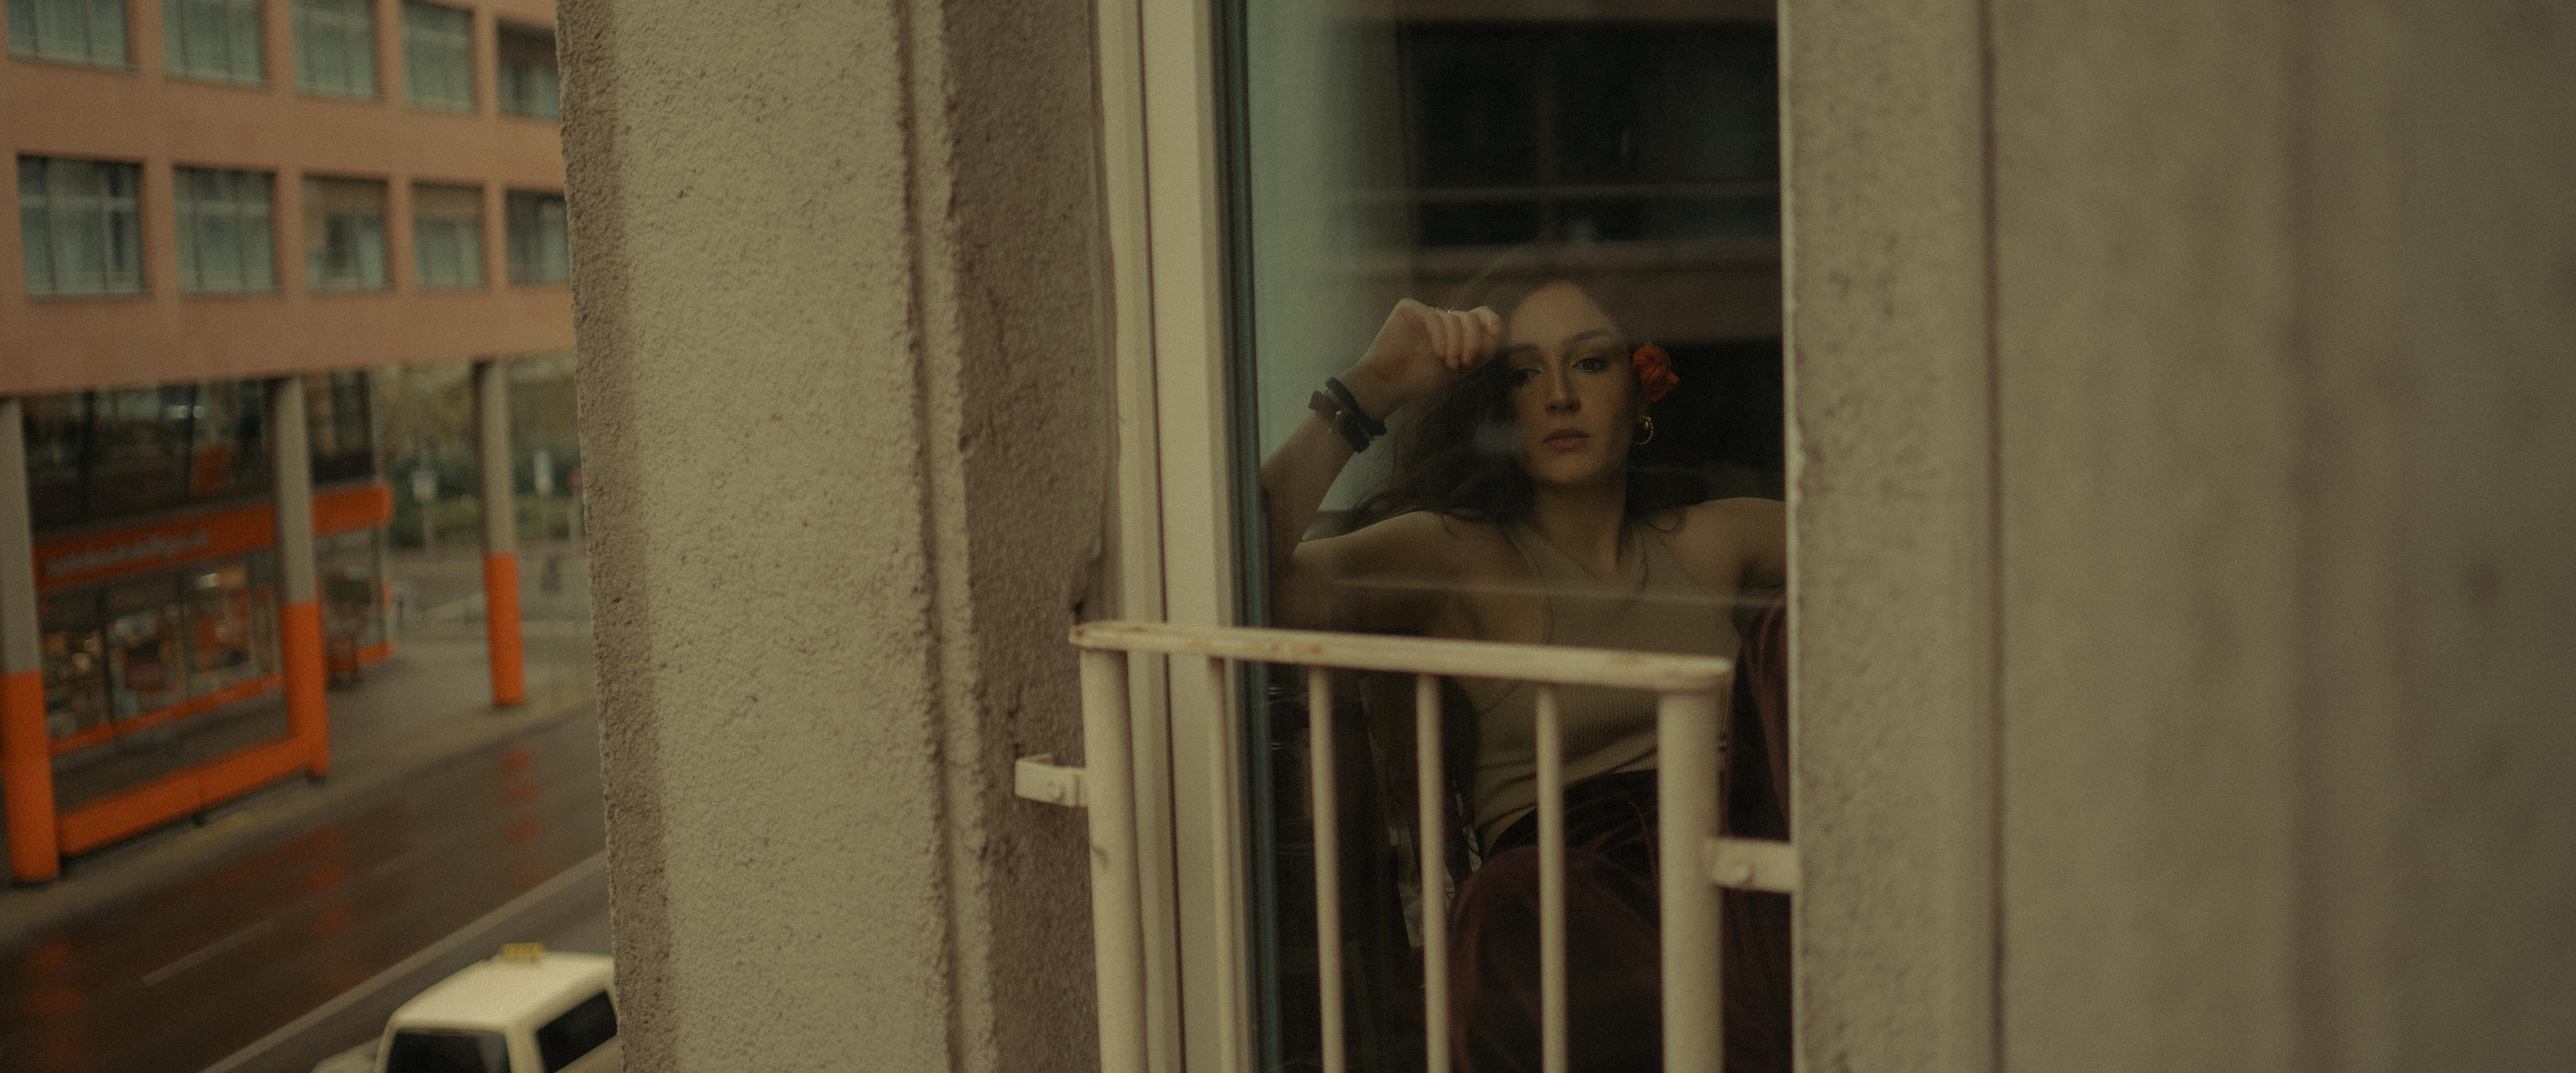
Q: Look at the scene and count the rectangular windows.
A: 11